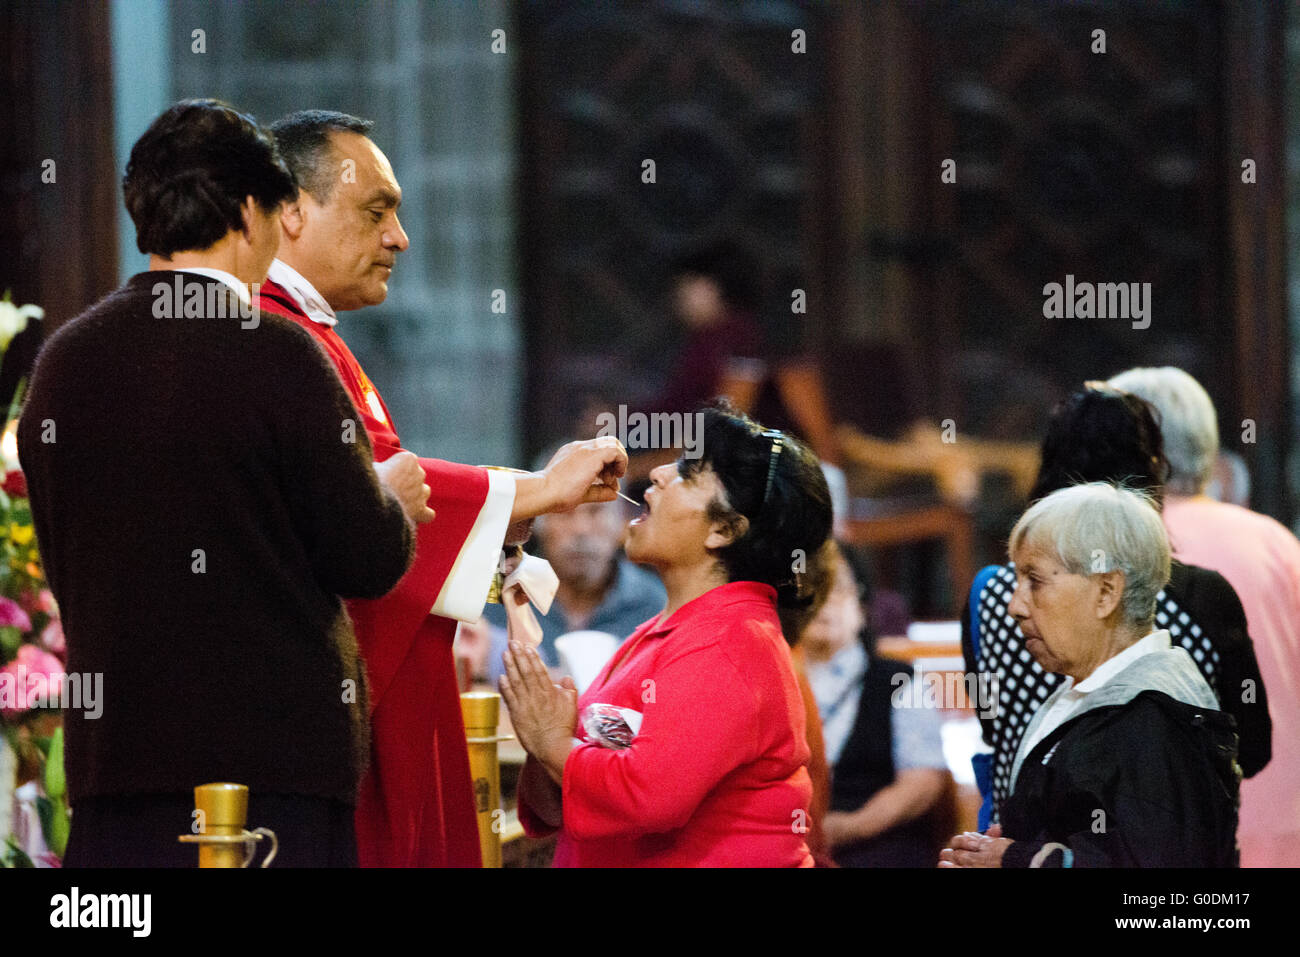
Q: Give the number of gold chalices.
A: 1